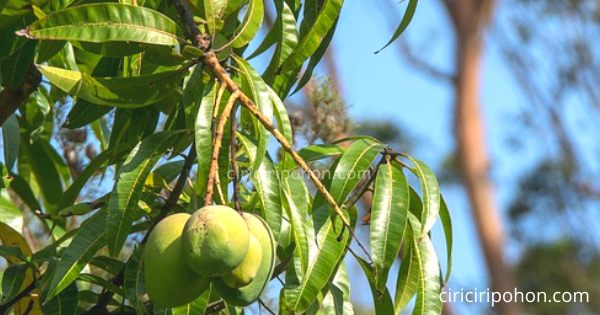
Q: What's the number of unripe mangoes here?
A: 4